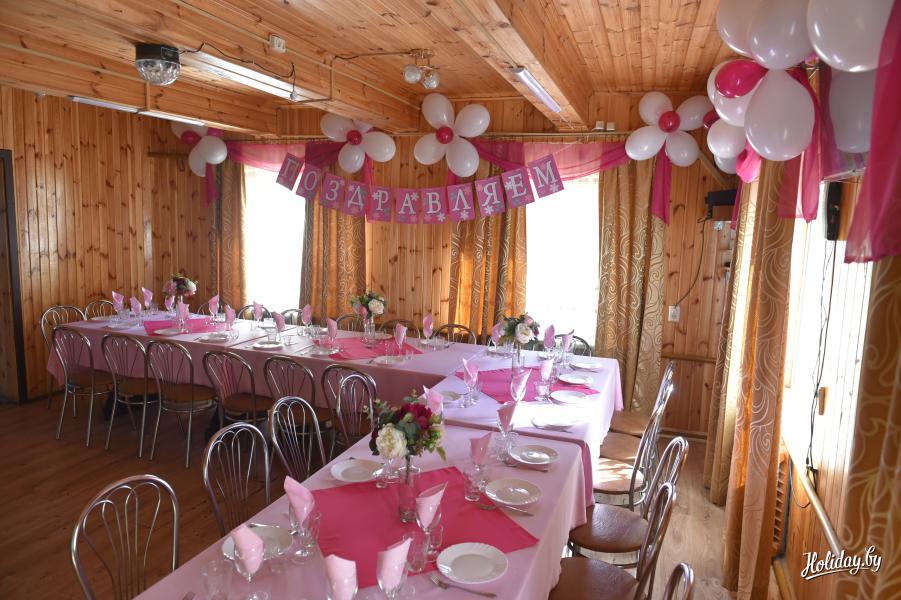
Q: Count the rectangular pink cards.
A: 11